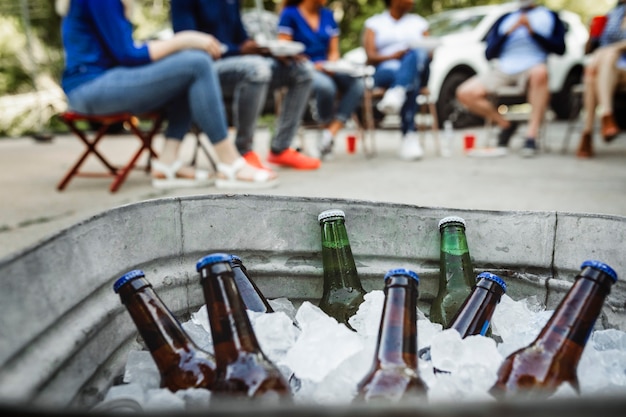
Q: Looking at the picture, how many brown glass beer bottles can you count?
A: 6